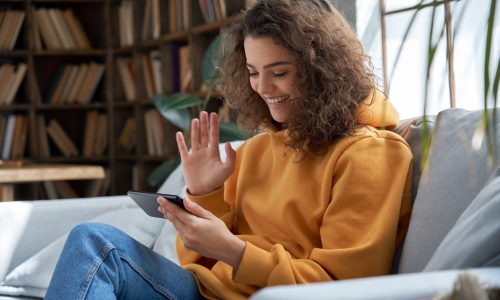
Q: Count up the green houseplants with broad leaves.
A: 1